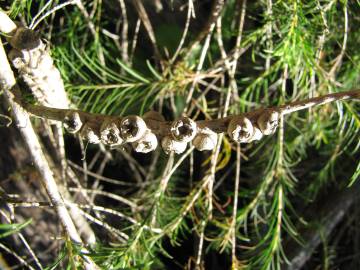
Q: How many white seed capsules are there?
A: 11